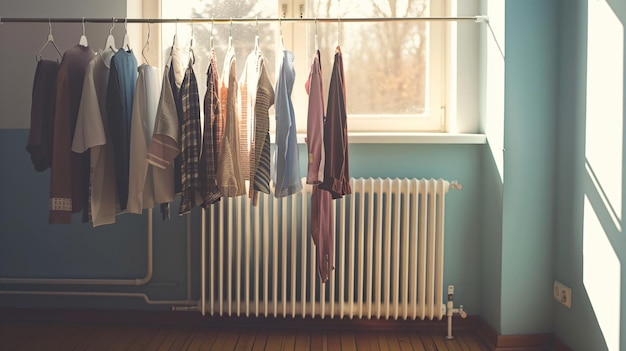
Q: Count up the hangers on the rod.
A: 13